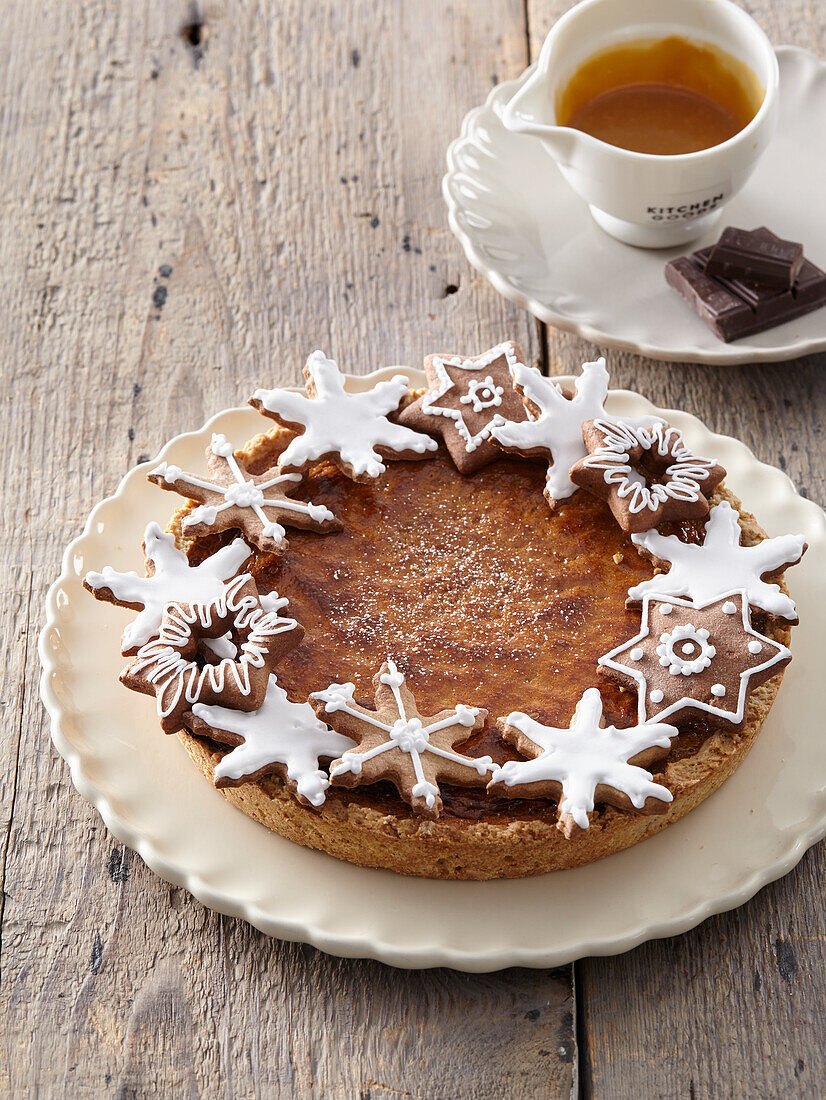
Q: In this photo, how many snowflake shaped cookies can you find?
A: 8